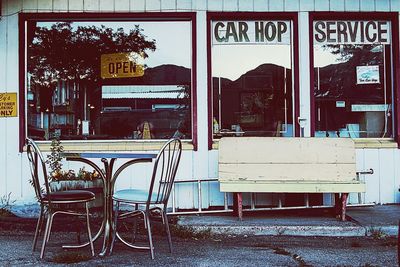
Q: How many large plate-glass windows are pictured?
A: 3